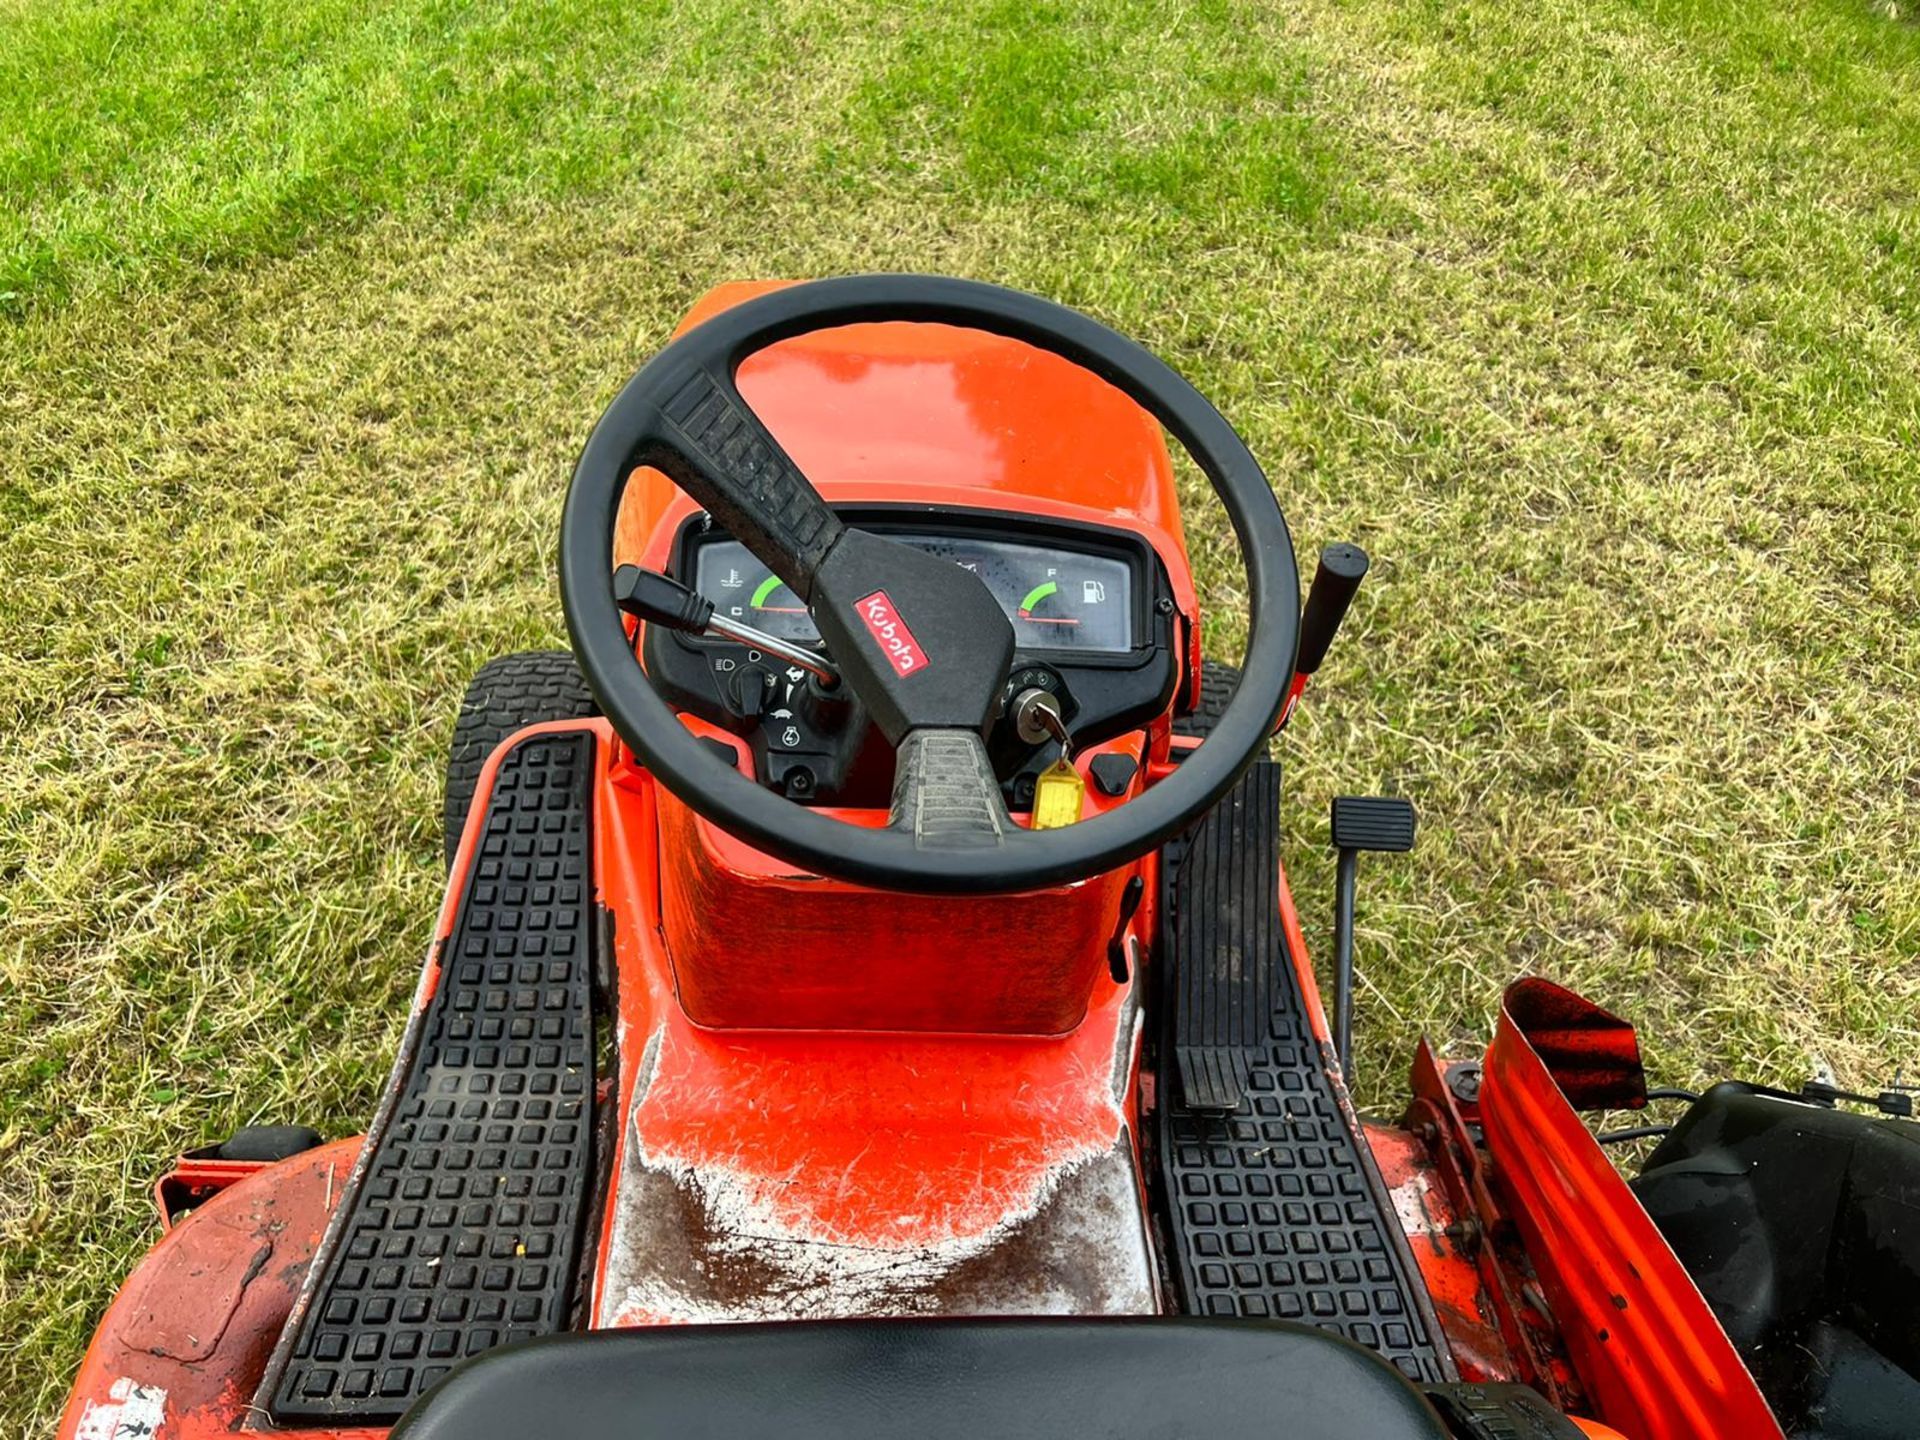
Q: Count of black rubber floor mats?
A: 2